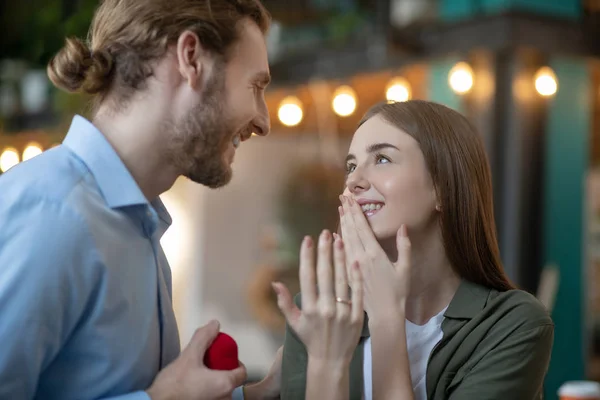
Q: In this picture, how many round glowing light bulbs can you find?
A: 7